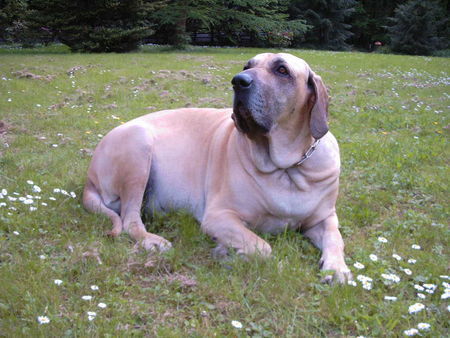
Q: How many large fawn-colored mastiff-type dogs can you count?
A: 1